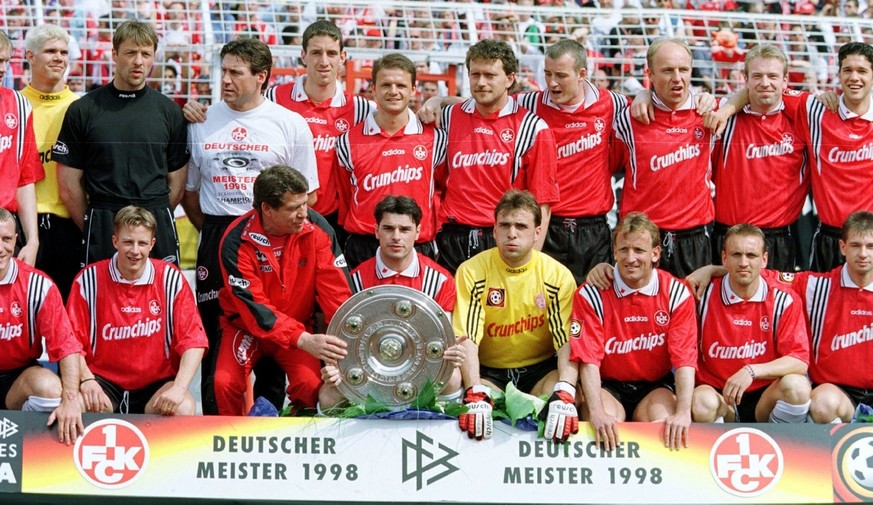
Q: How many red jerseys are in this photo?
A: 14